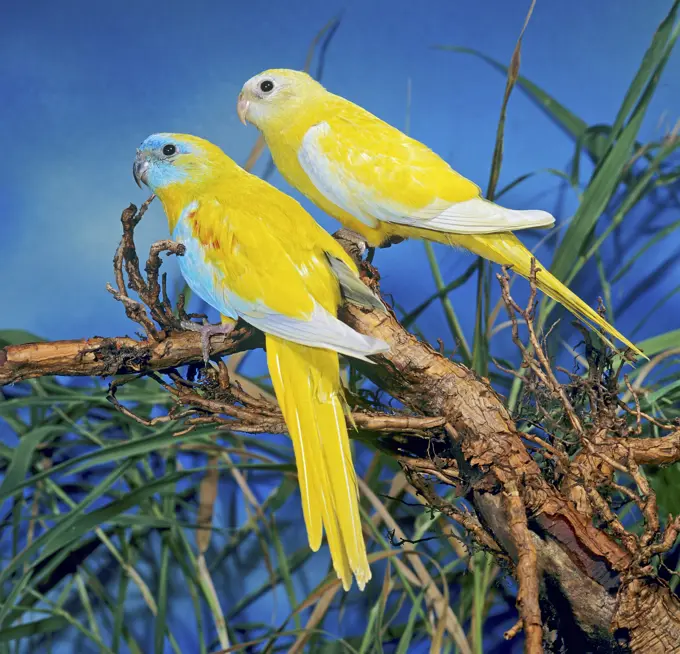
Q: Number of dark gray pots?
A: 0